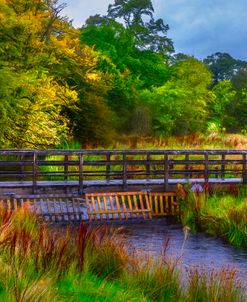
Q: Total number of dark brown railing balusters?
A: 12